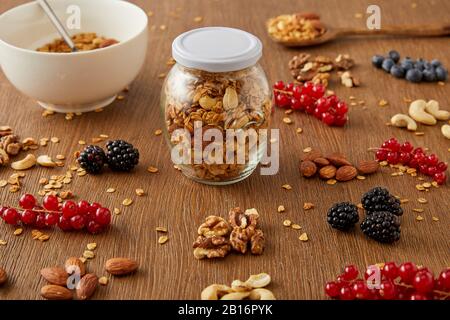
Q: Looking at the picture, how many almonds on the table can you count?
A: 13